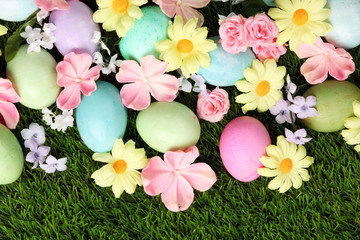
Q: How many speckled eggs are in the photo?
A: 1